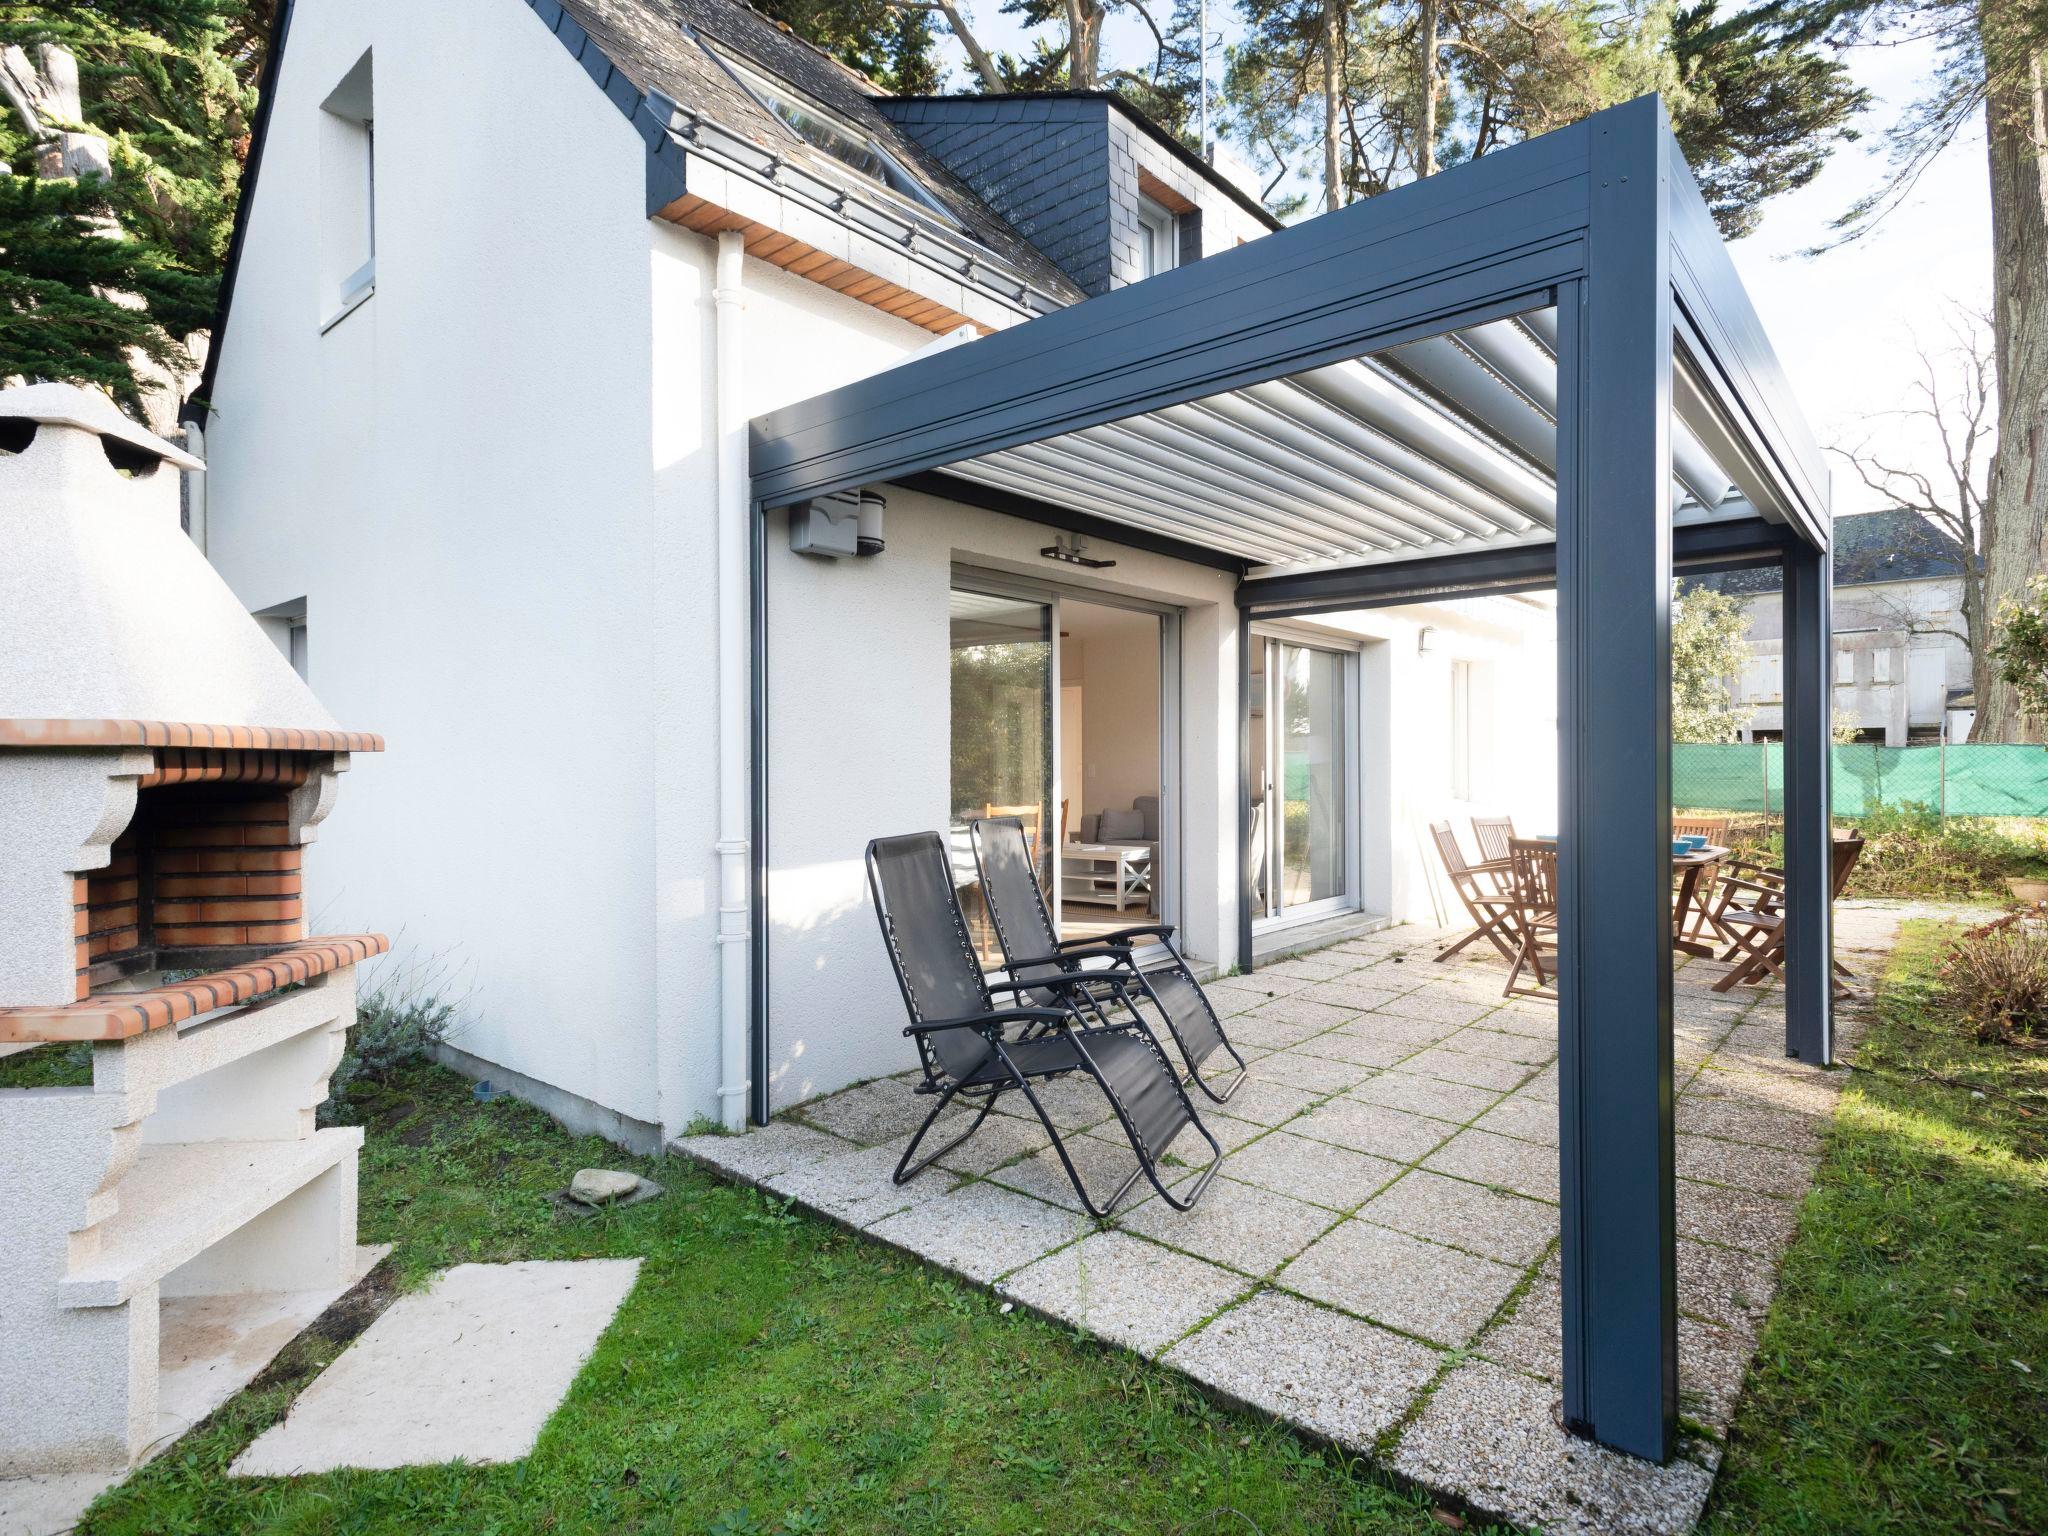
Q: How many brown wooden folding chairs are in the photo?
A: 6